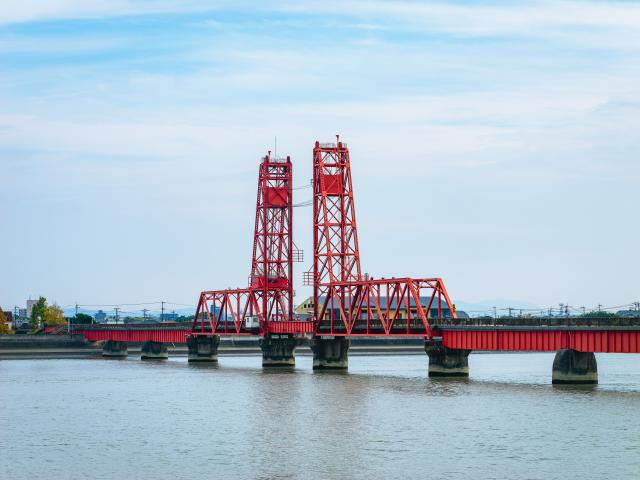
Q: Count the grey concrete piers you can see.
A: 7